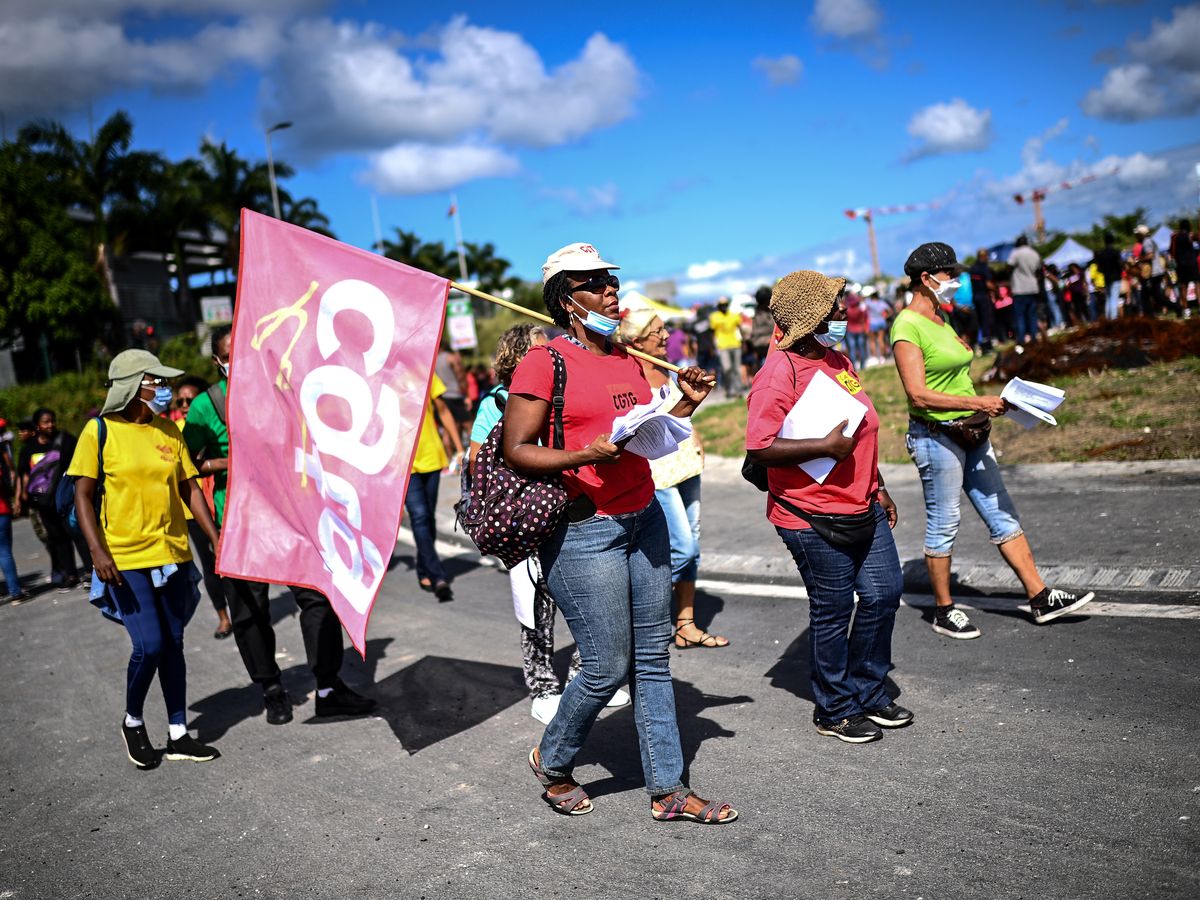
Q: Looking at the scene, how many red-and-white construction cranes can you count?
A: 2